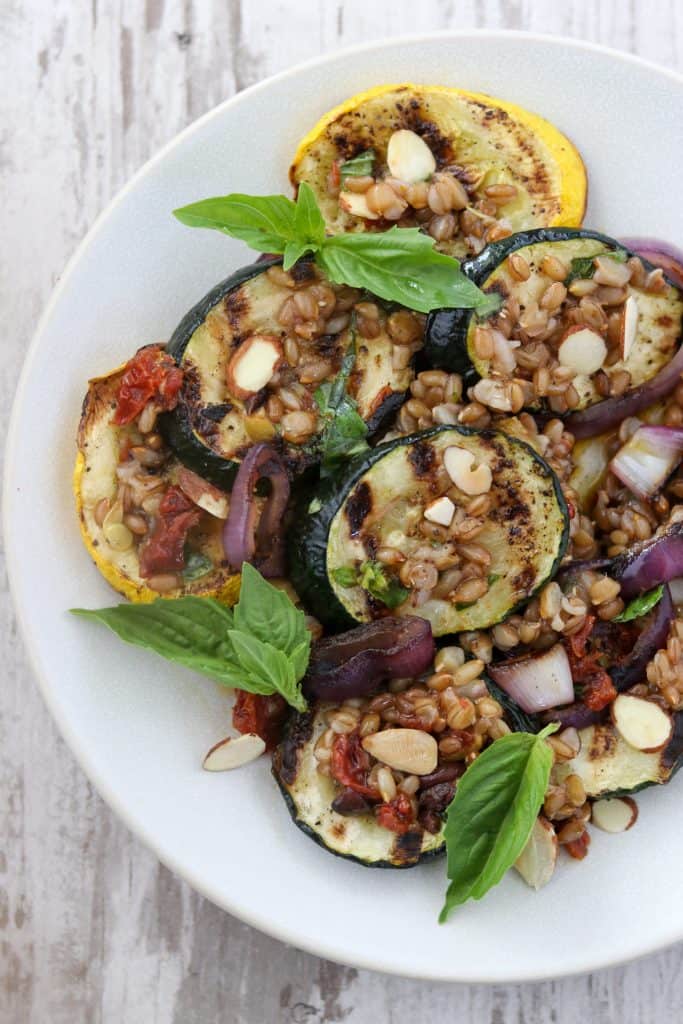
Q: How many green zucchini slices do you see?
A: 5